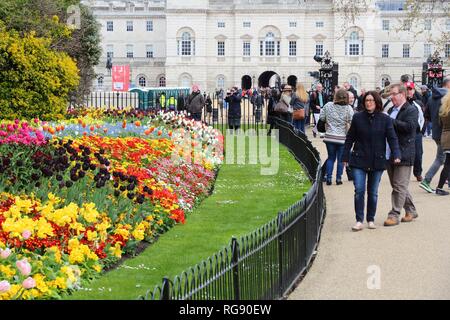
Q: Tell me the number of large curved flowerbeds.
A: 1